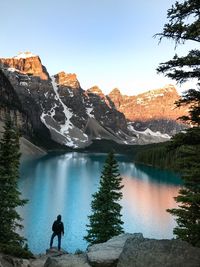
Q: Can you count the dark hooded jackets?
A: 1